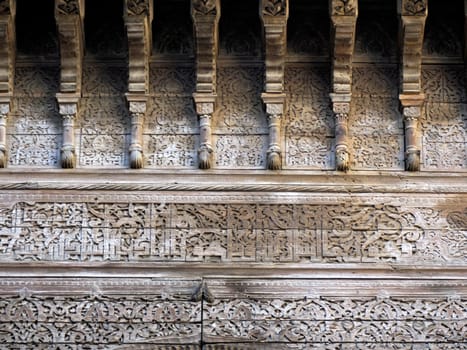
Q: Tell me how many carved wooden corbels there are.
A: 7